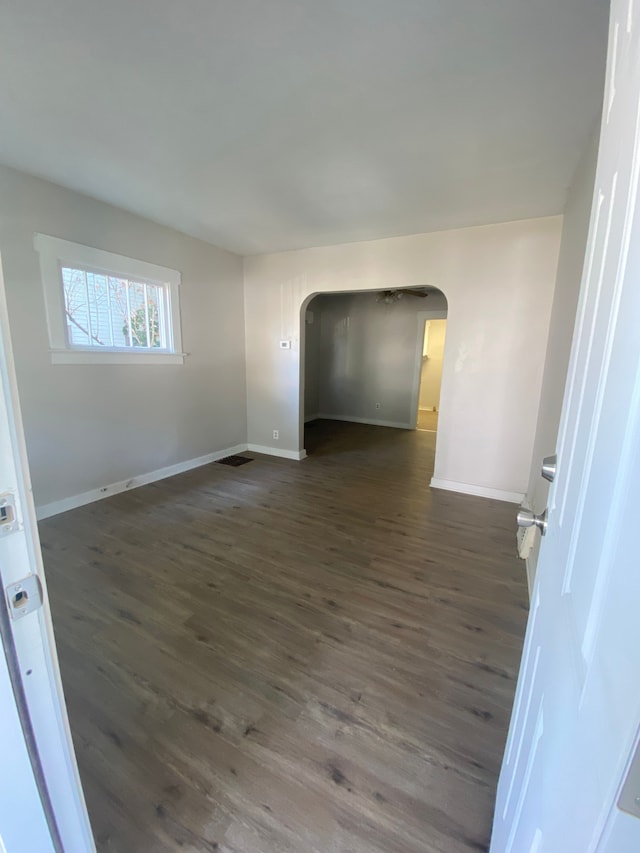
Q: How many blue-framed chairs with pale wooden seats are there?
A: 0